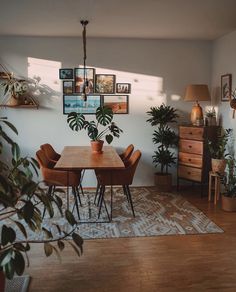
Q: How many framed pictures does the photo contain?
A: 8